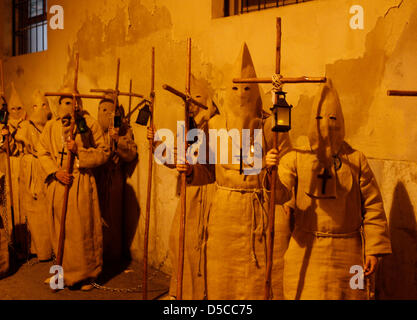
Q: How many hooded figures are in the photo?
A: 7